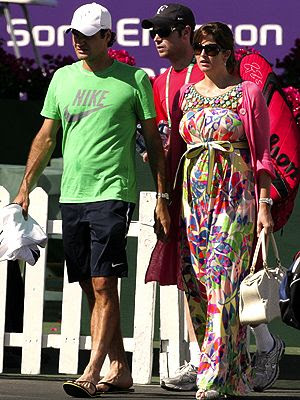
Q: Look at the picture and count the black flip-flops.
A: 2